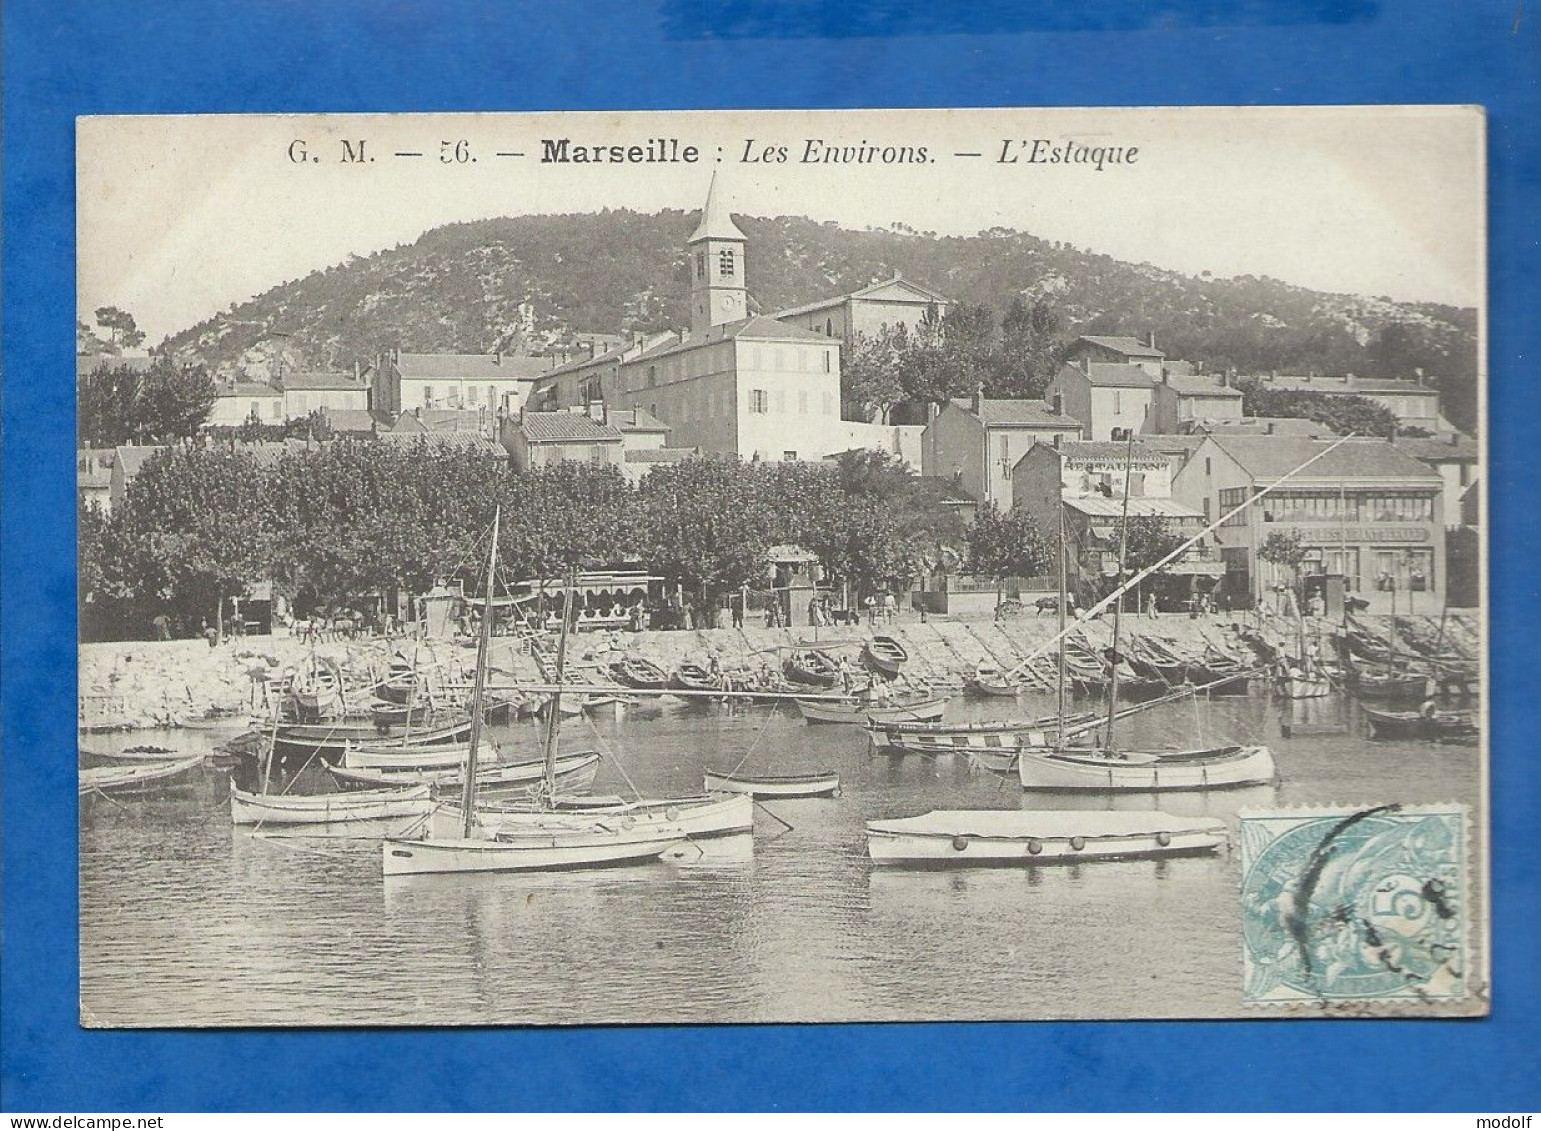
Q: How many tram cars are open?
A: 1